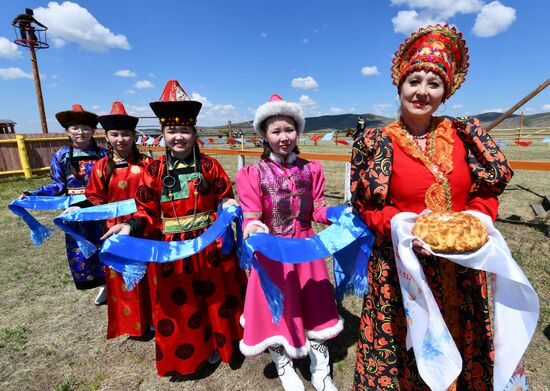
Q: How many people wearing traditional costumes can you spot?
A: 5